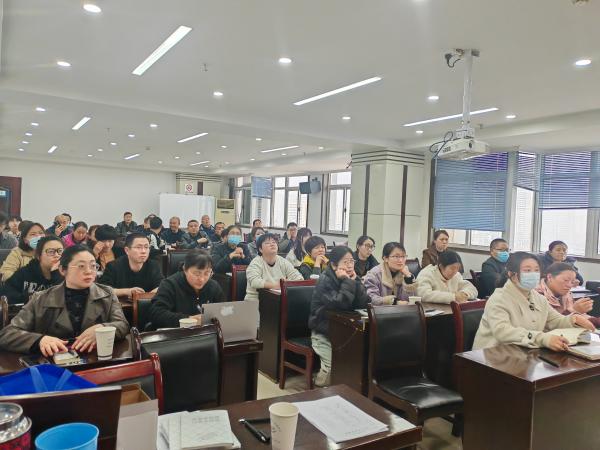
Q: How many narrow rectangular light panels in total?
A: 9